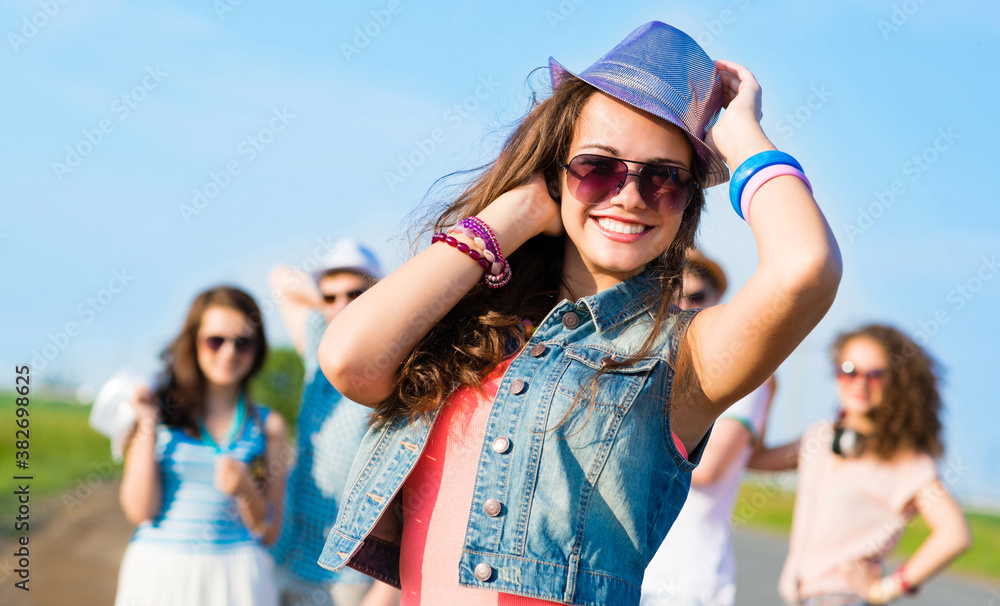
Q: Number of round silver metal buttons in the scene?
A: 6